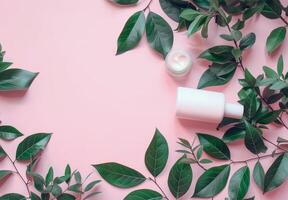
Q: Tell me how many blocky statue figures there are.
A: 0